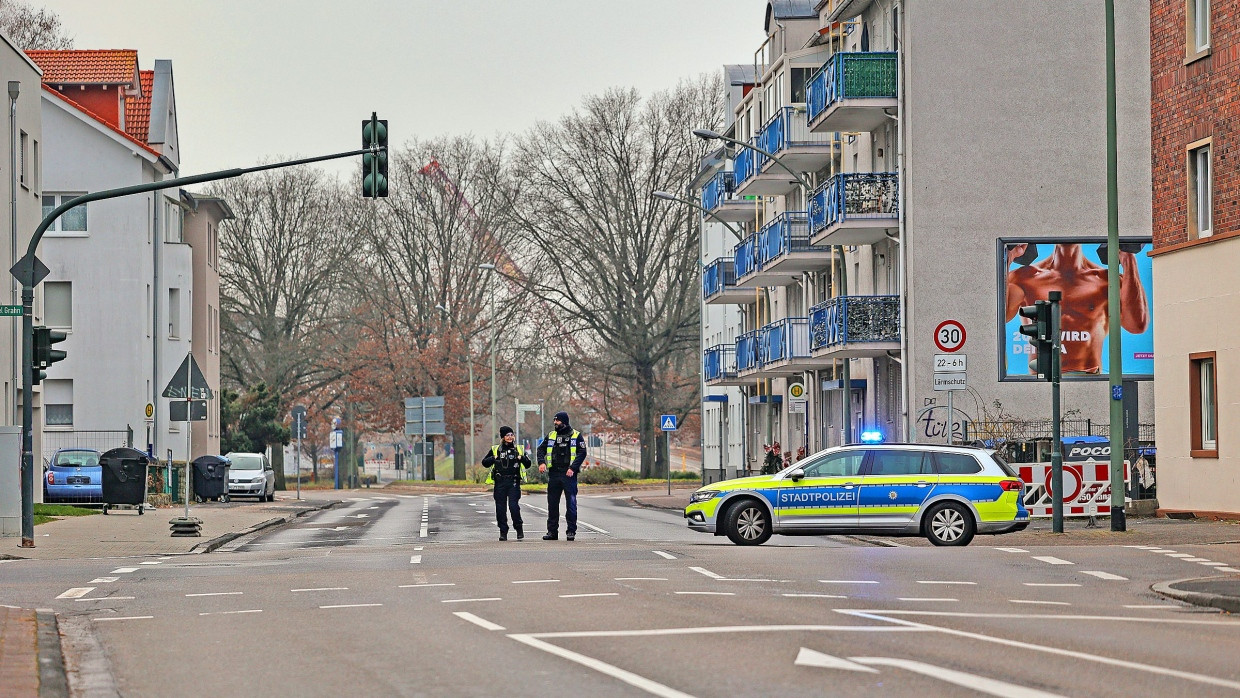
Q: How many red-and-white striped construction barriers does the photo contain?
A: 1